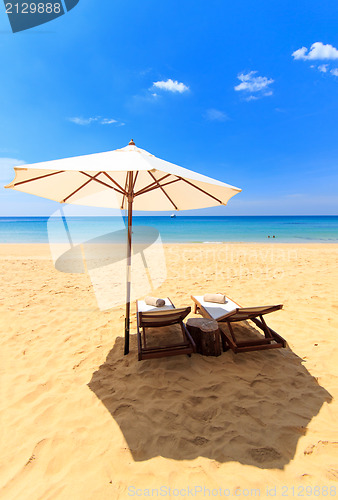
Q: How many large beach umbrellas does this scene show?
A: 1